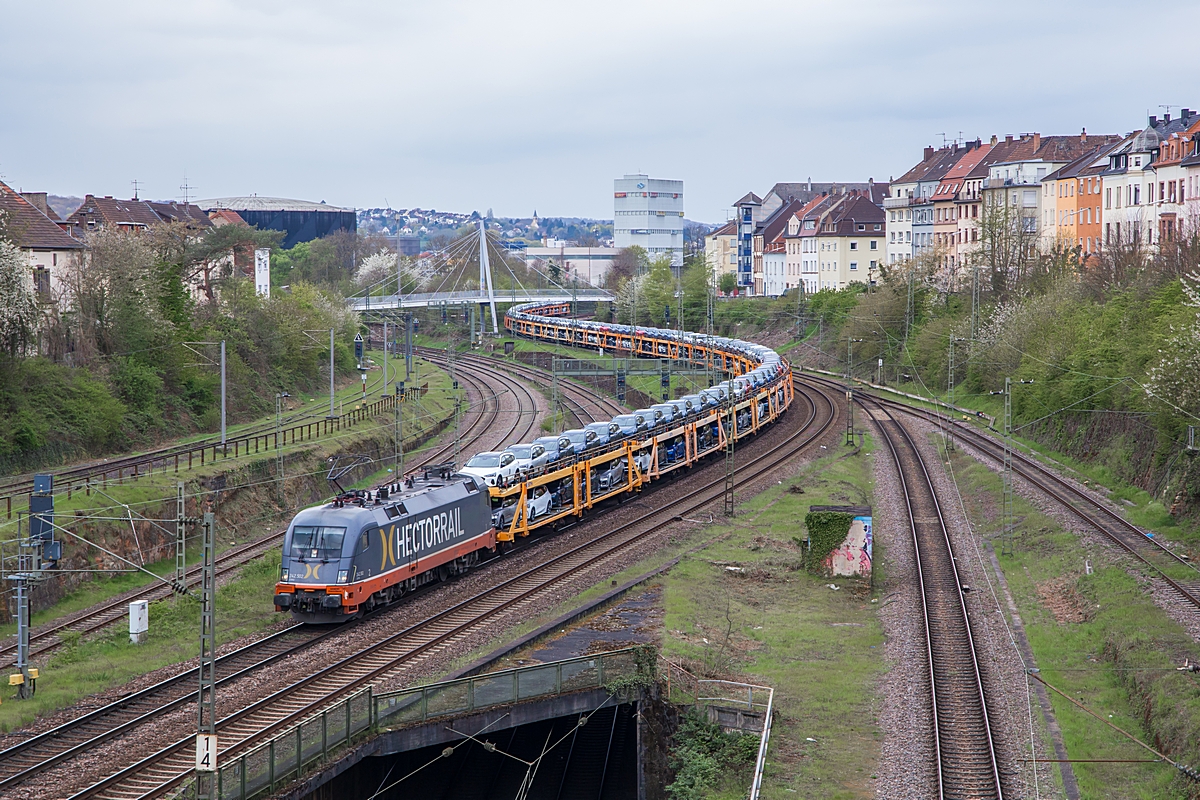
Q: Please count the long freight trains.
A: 1